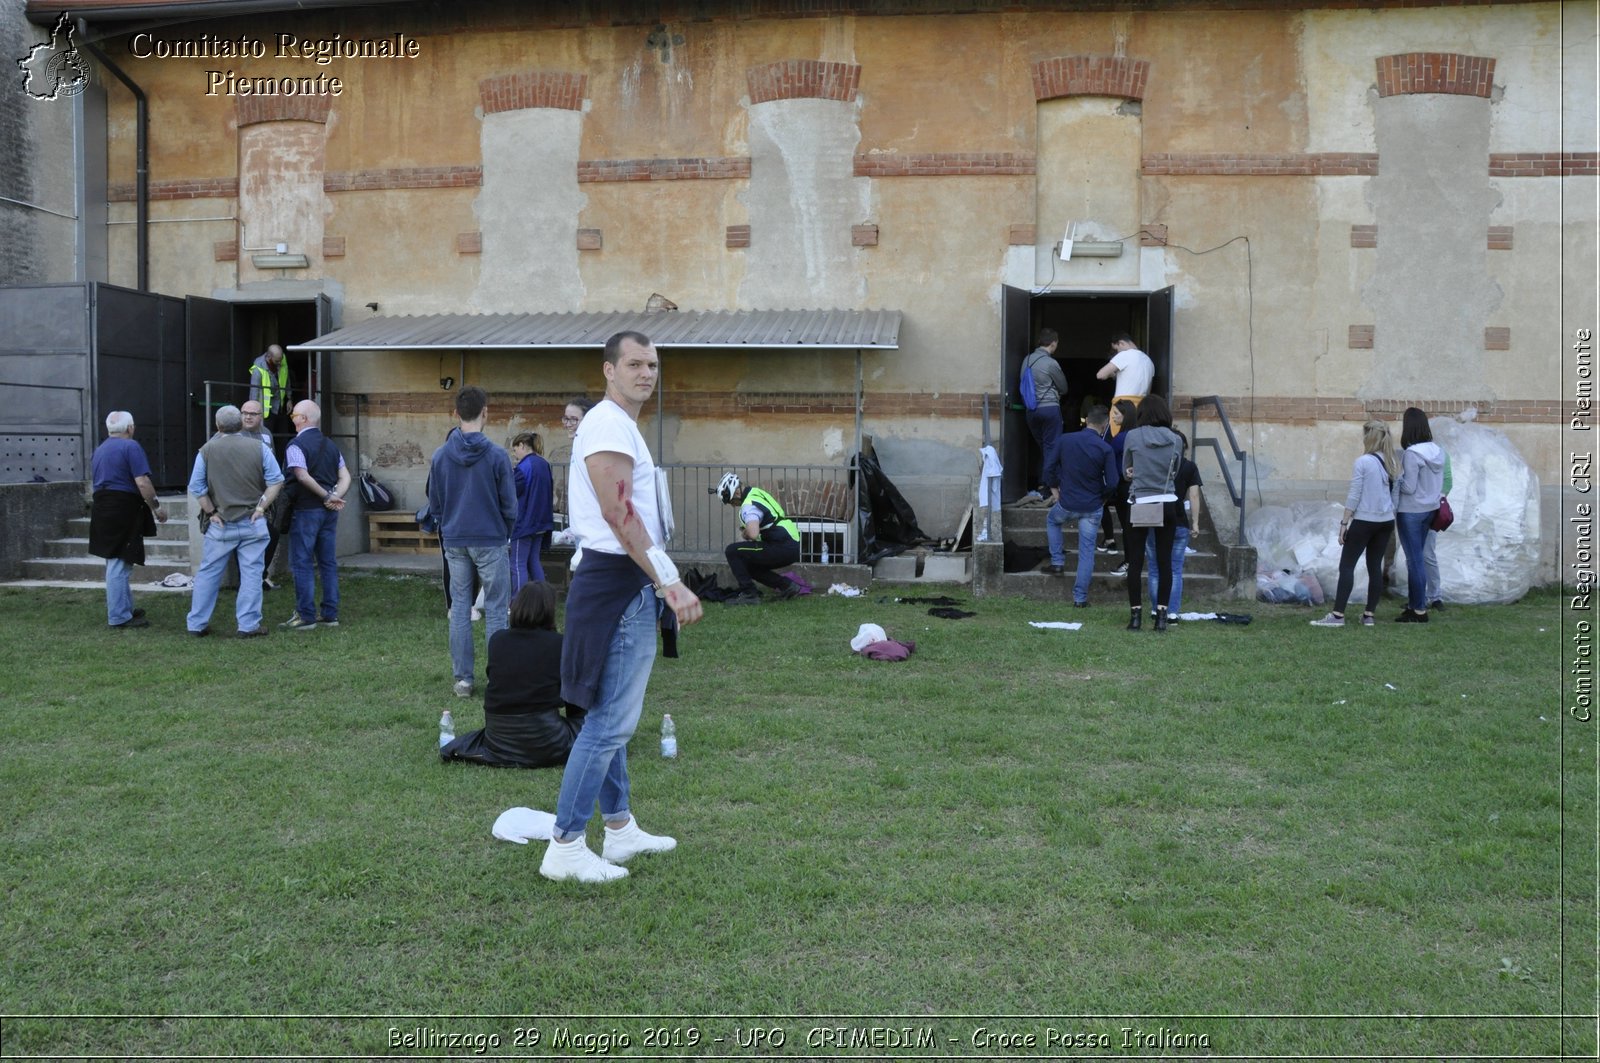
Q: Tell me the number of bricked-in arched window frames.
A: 5